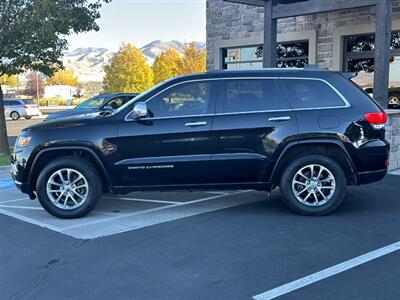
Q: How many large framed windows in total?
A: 2